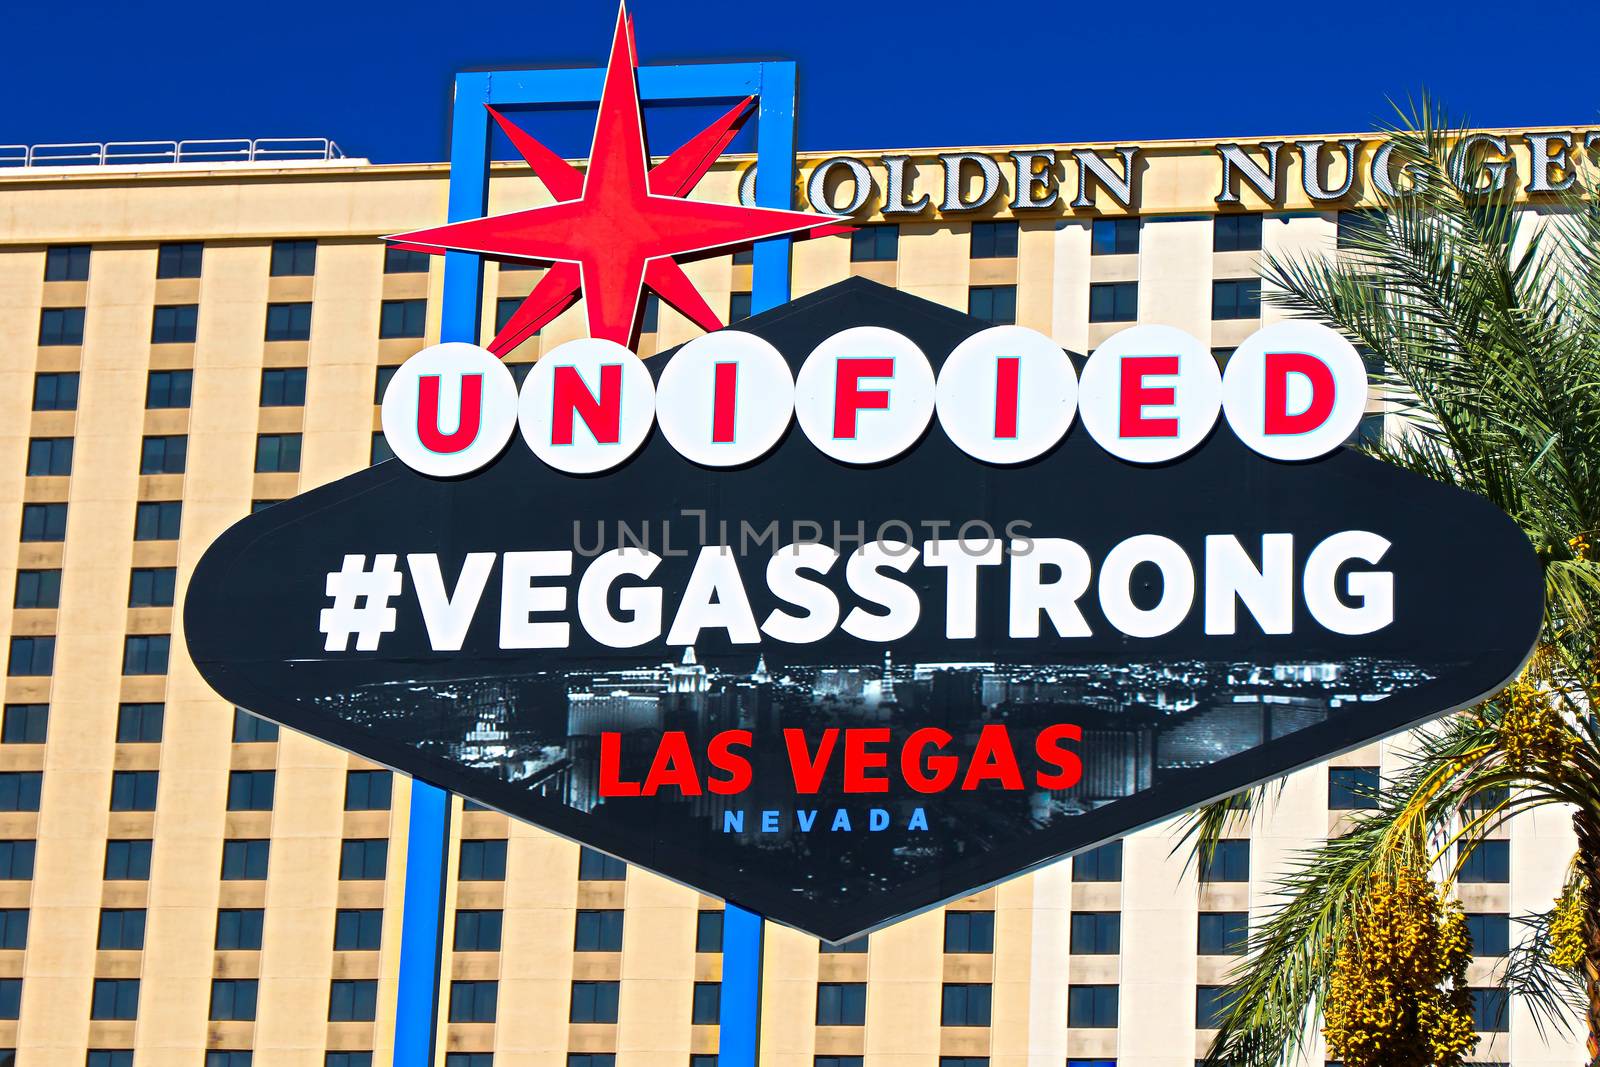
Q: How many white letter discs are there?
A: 7